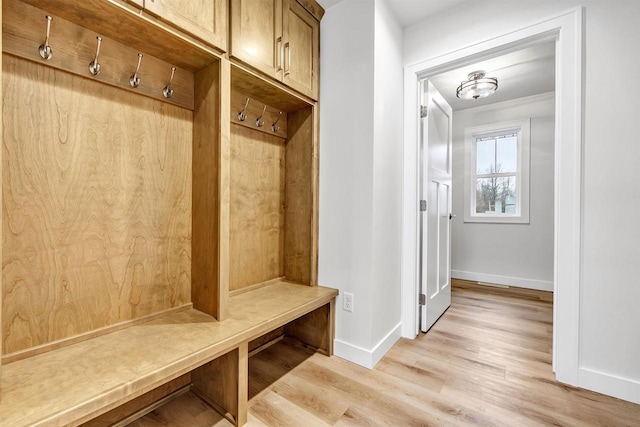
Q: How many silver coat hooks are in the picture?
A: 7